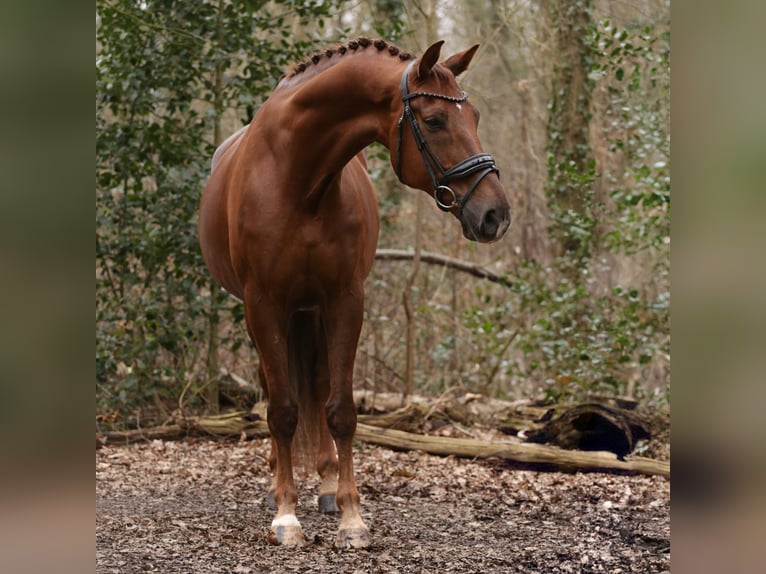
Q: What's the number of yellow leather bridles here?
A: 0